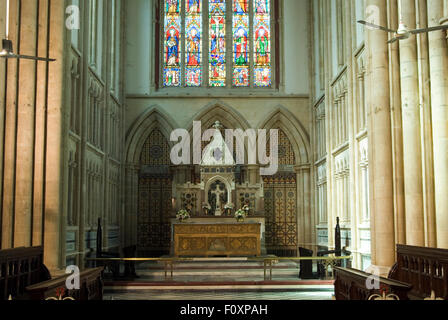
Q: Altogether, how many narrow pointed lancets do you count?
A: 5